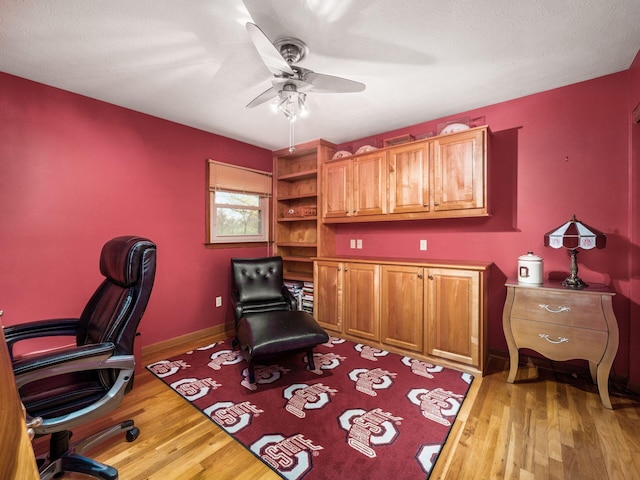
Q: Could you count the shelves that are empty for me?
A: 5